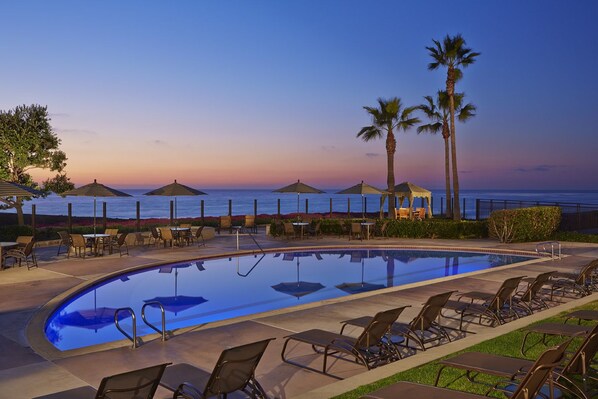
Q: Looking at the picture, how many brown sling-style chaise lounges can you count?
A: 12